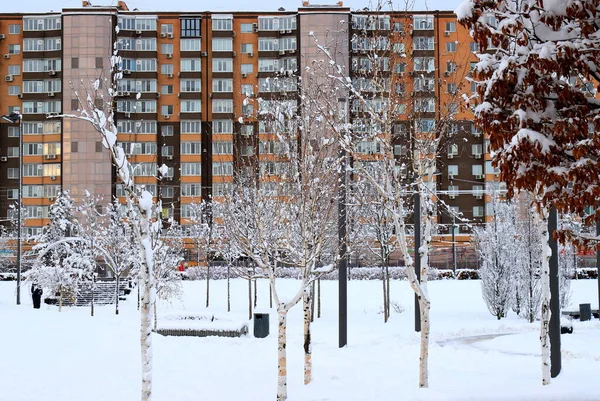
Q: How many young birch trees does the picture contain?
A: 5